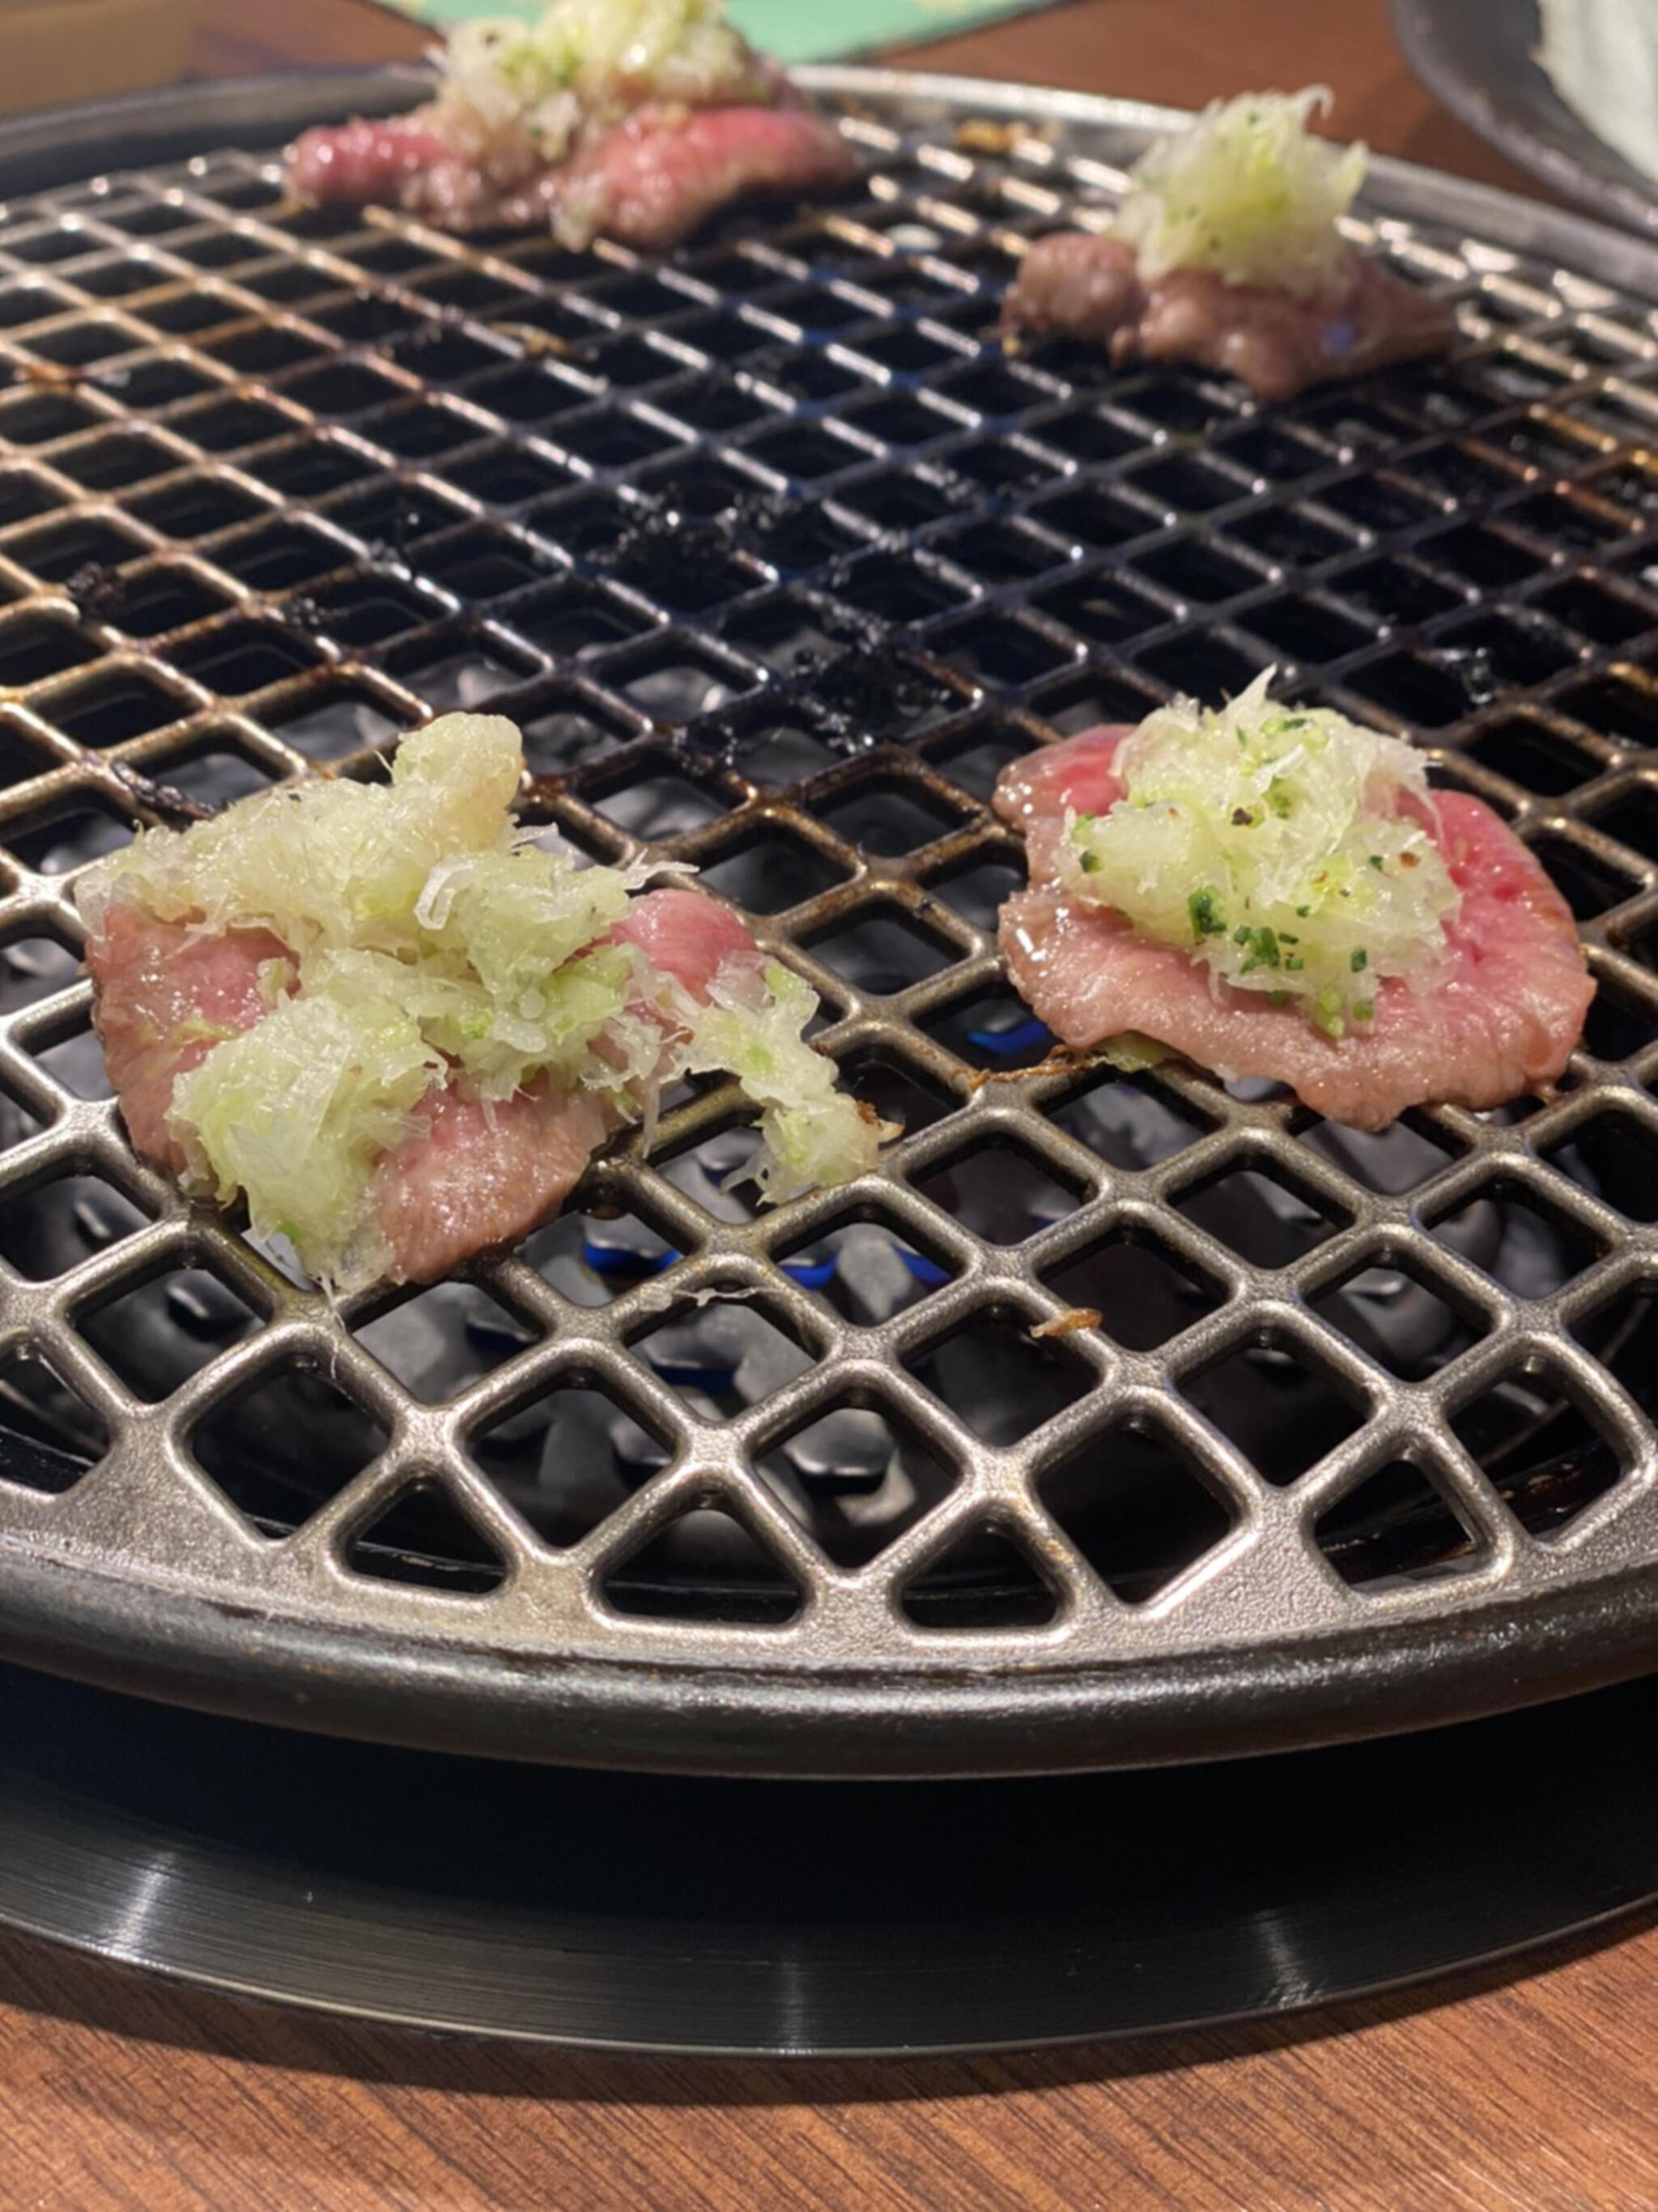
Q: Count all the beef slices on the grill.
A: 4